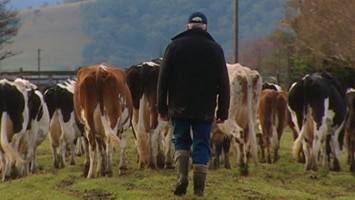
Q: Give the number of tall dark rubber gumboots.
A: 2